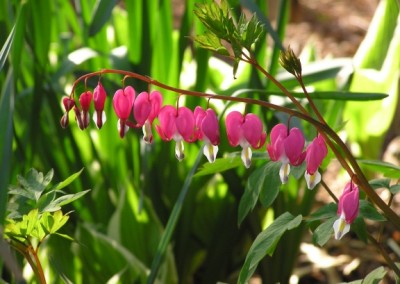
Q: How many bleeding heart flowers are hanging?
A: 11